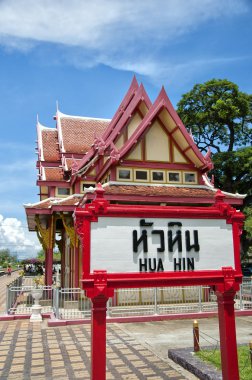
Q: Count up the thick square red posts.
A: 2